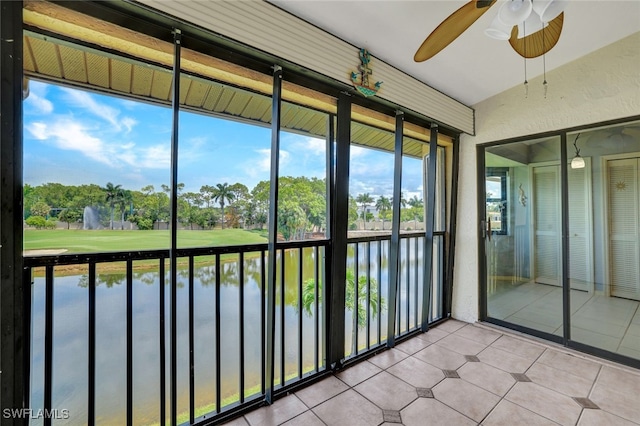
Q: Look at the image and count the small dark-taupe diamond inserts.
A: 6